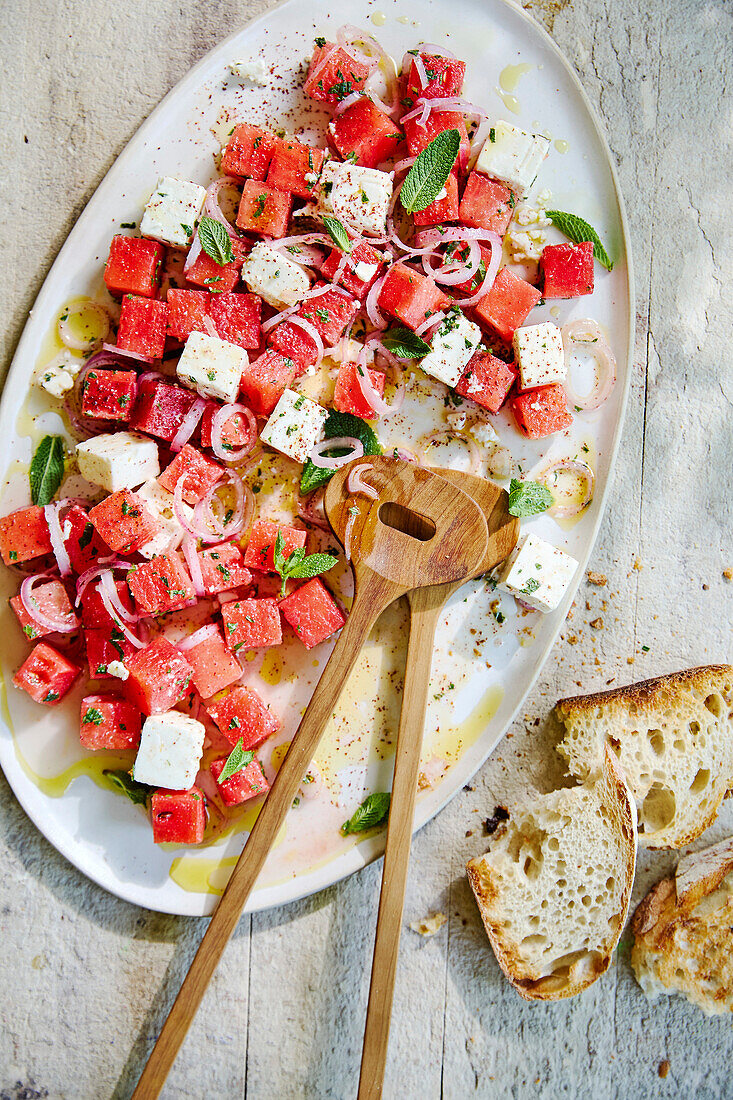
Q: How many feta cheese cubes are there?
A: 12